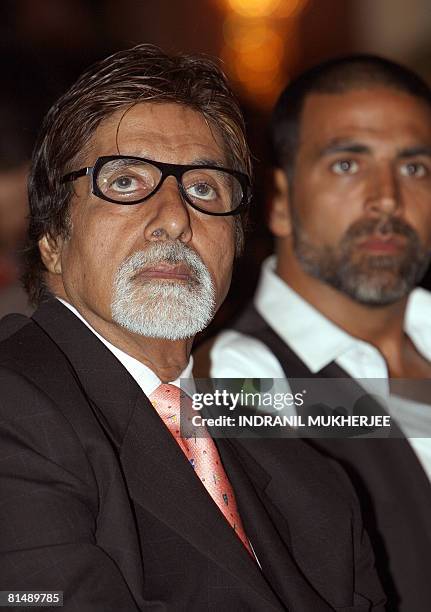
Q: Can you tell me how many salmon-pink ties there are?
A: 1